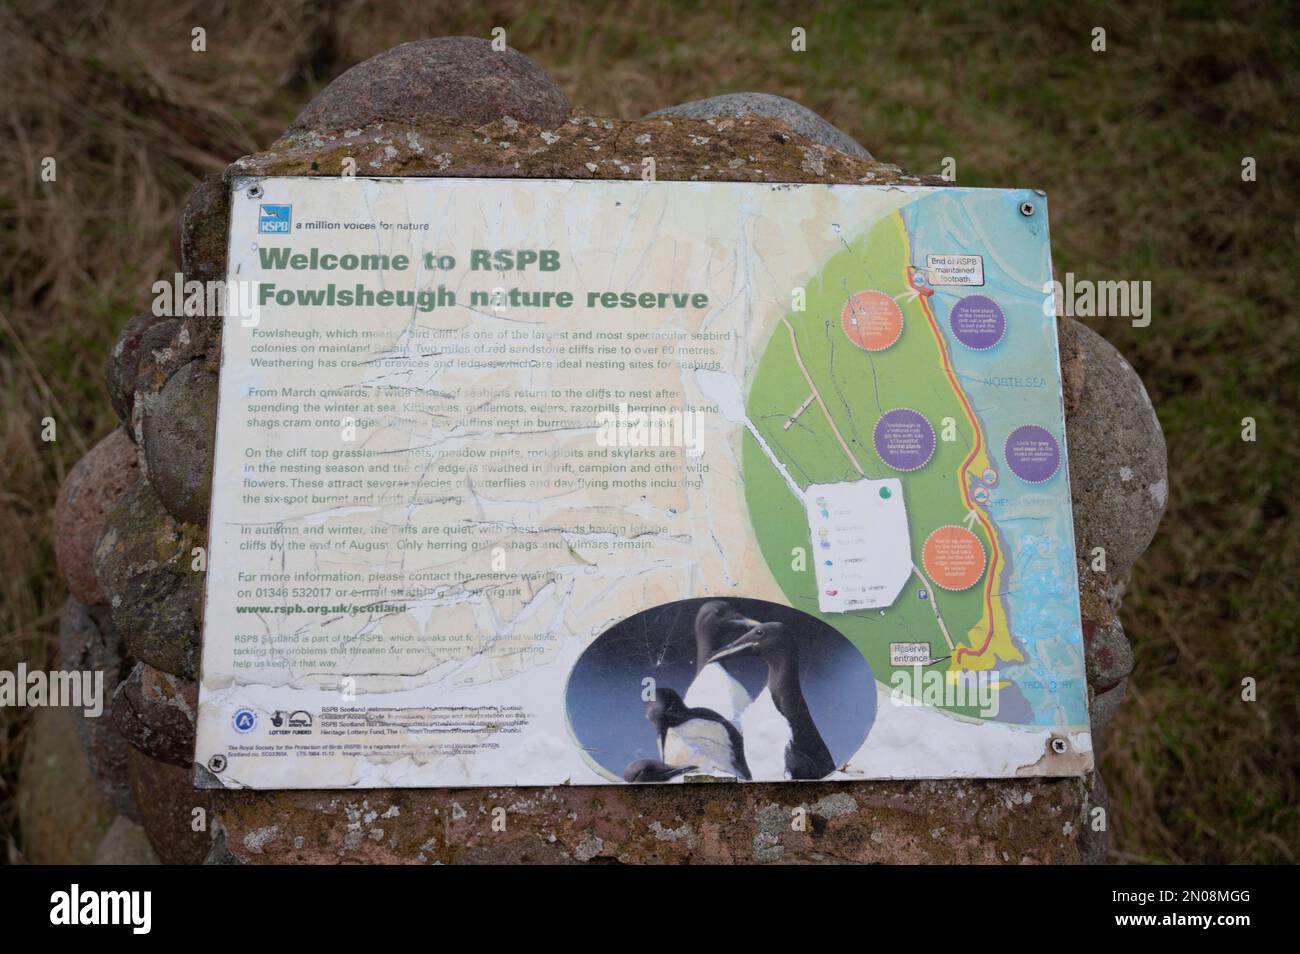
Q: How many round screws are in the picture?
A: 4